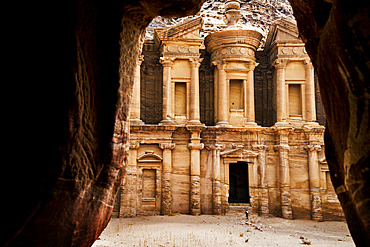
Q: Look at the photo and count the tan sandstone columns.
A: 14